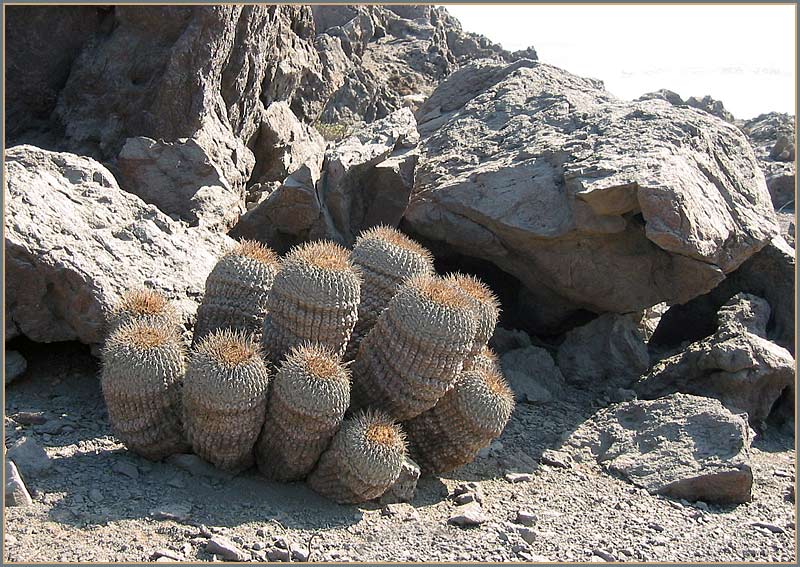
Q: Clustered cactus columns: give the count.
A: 12